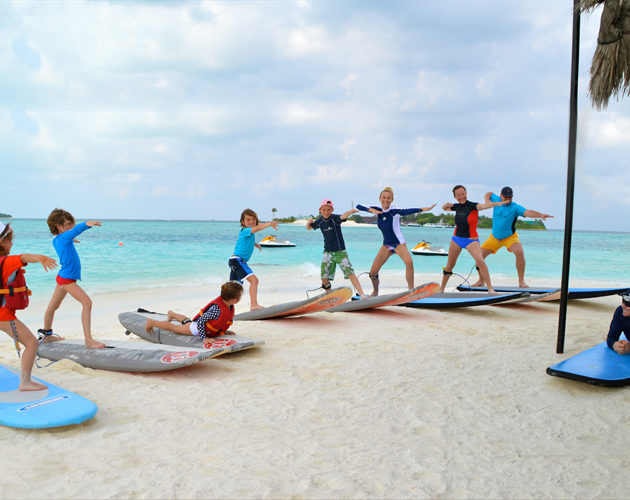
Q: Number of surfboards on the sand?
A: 9